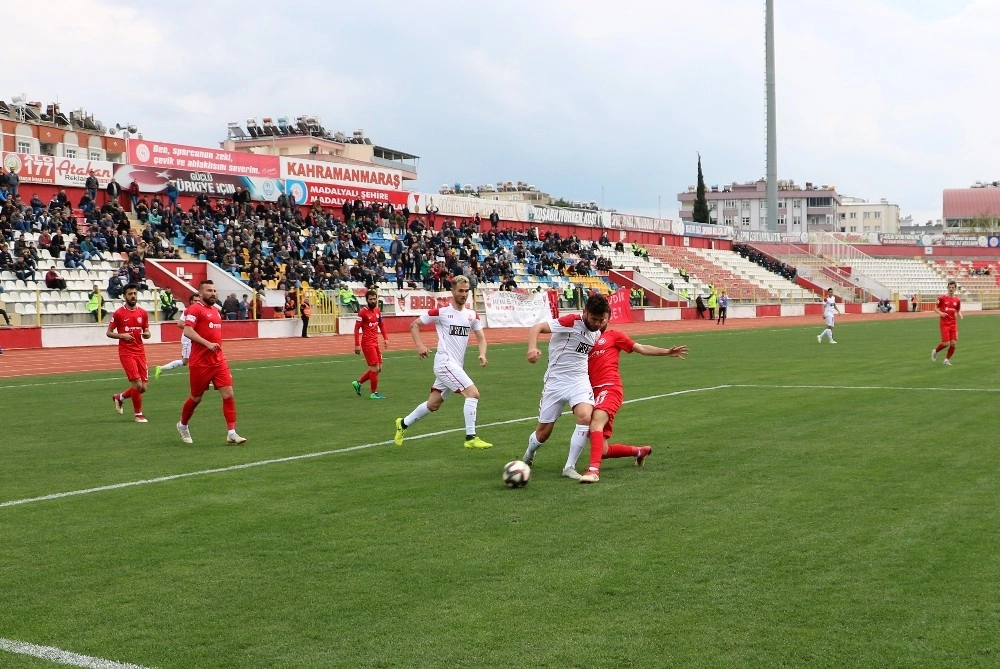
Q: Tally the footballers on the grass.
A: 9